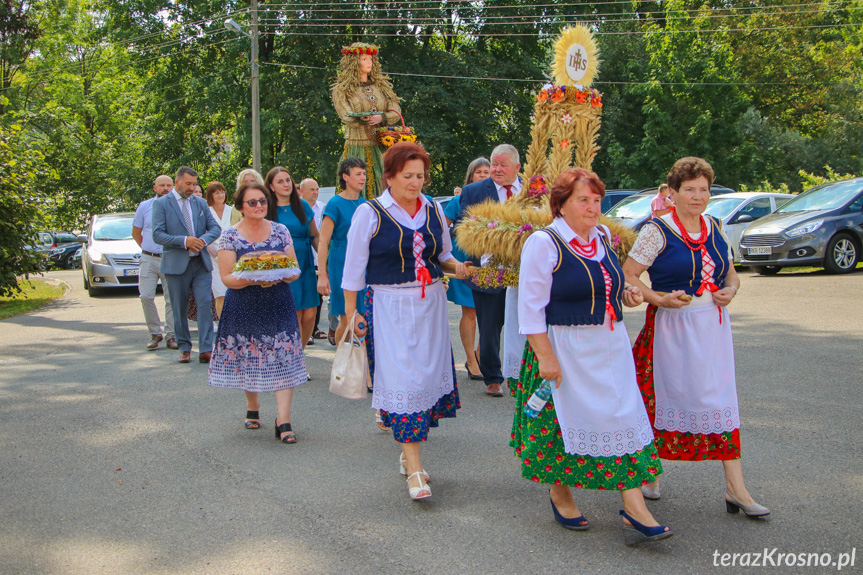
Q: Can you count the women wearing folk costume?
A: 3